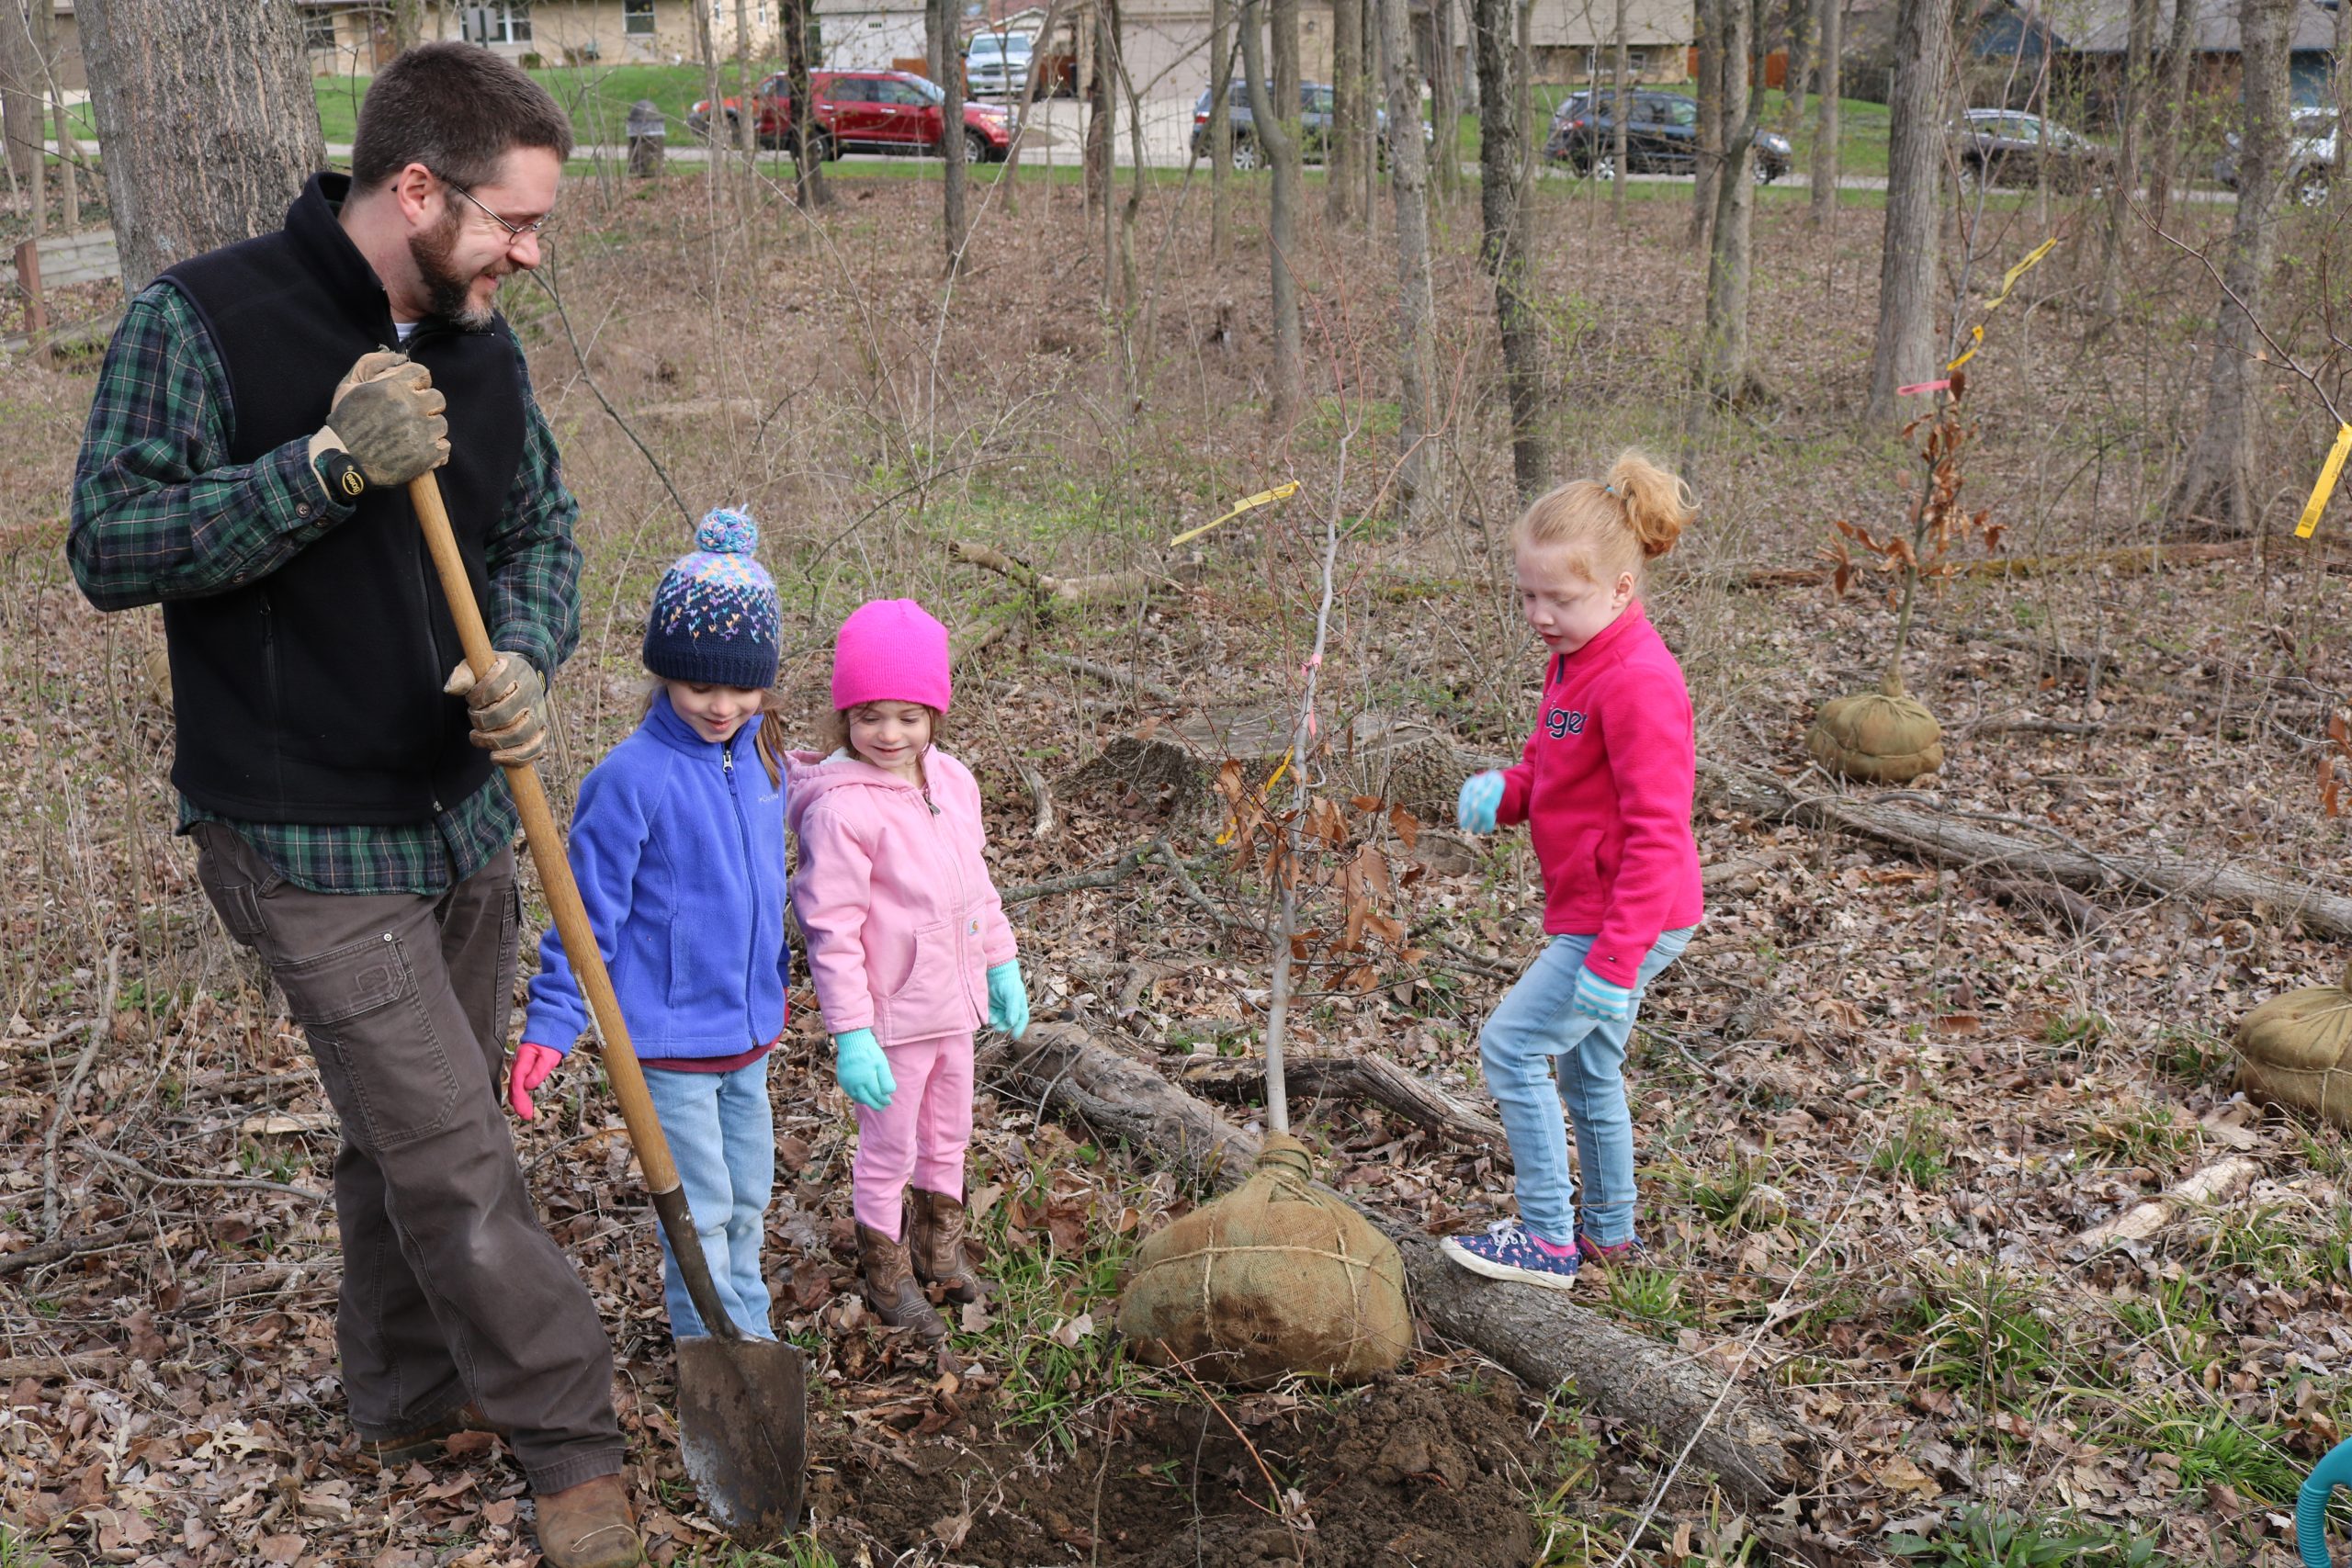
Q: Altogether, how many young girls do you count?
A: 3